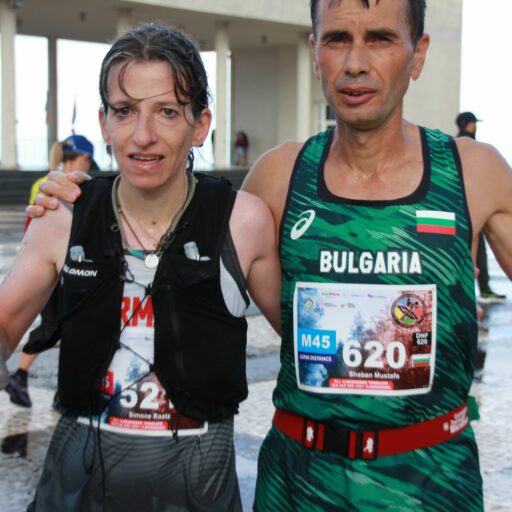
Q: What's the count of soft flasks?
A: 2